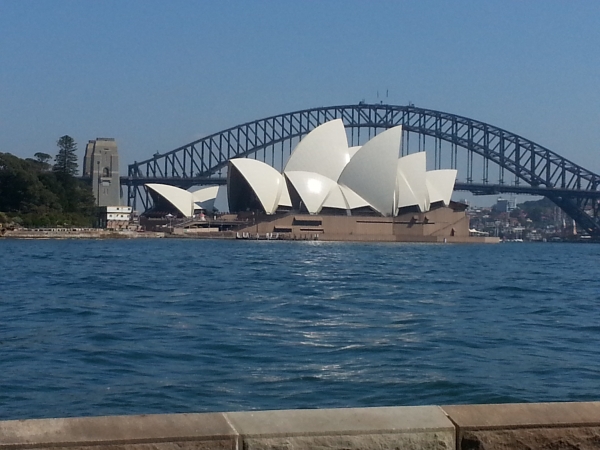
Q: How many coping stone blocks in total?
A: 3